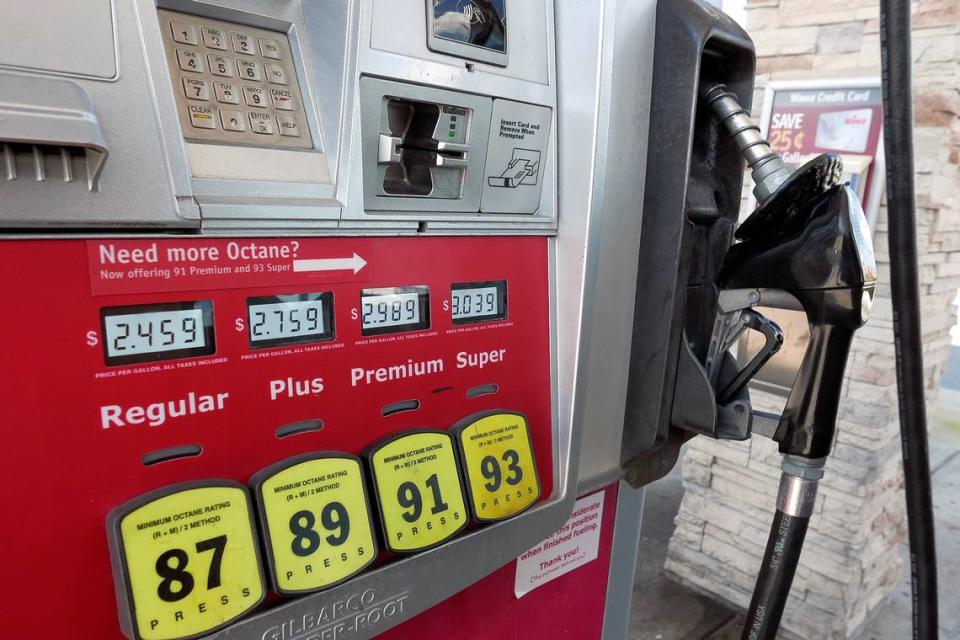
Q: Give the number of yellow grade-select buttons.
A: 4